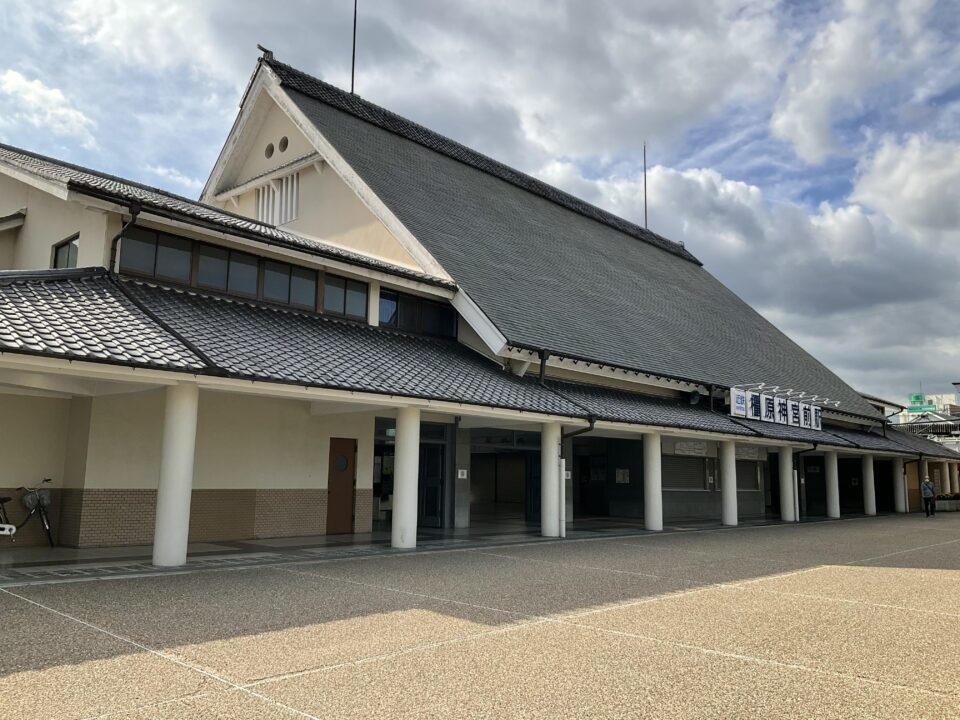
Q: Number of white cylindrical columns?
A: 12